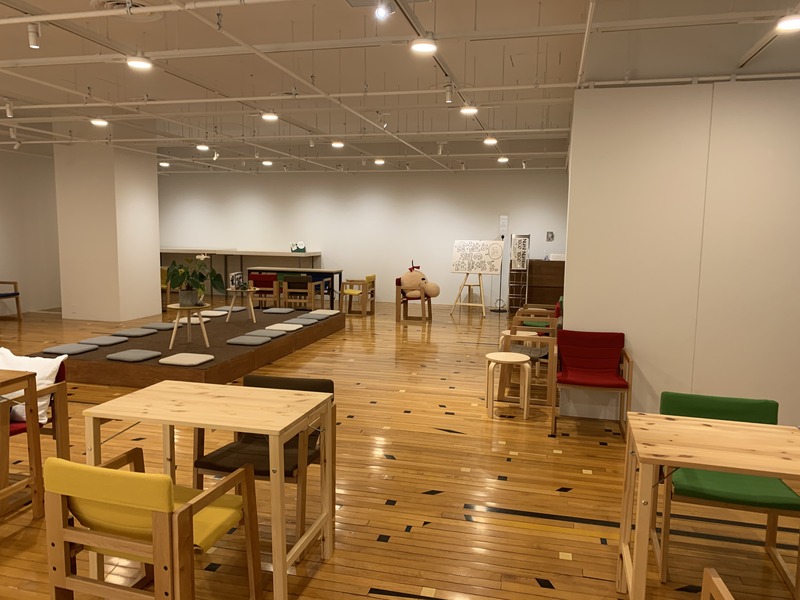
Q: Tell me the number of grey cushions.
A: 11